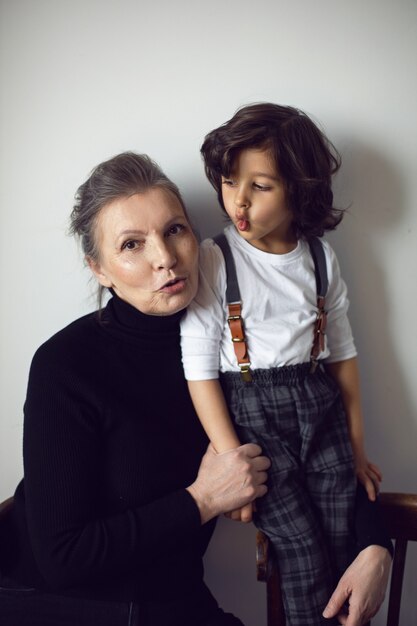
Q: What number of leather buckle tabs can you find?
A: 2